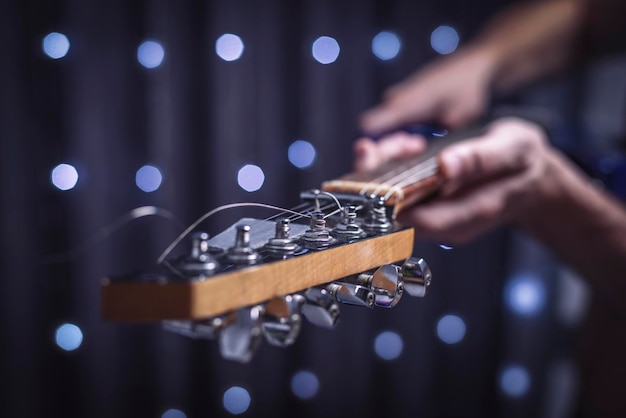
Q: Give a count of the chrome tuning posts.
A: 6